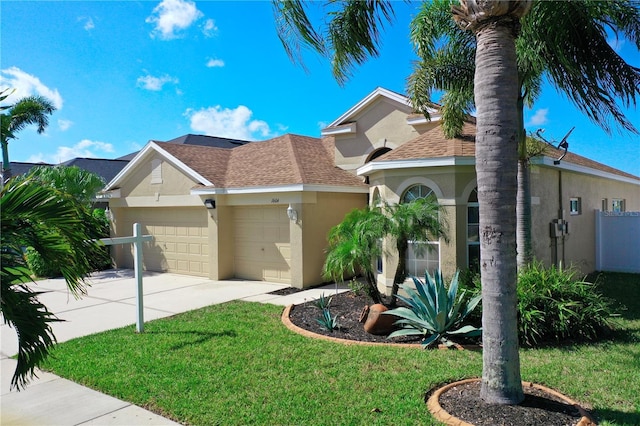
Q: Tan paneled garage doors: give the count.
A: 2